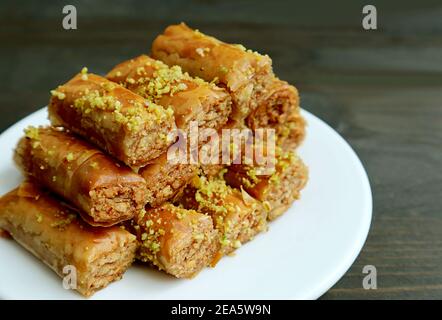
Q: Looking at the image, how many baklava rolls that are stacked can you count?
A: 12